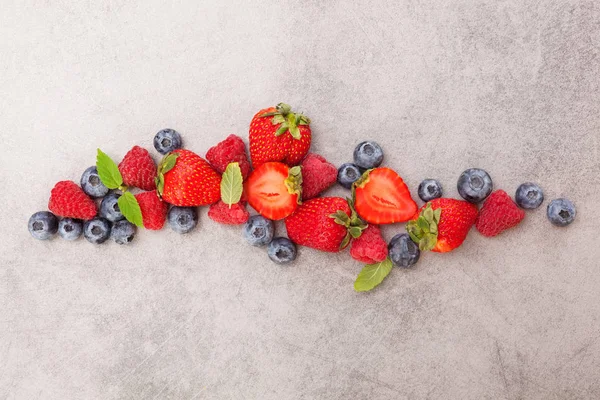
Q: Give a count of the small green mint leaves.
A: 4